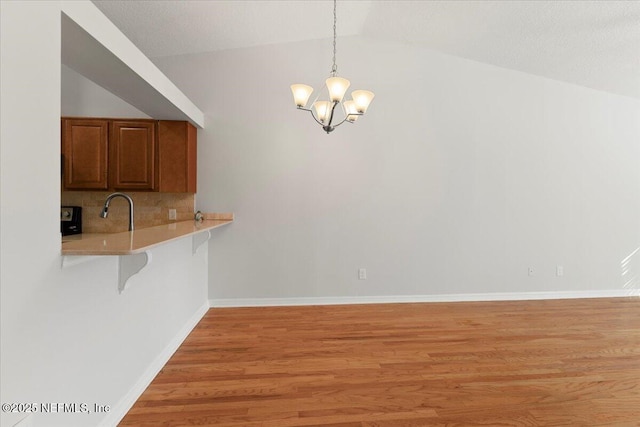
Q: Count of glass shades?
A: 5